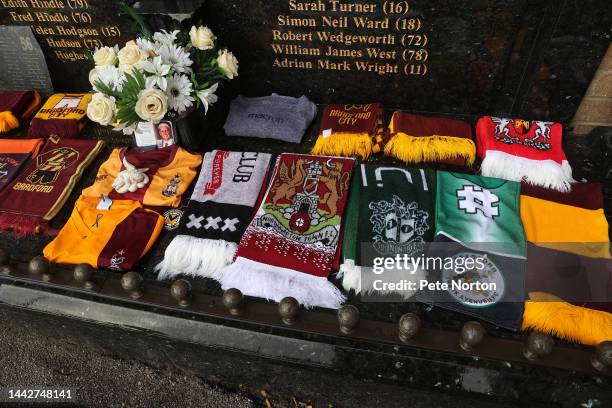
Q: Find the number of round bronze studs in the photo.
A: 12